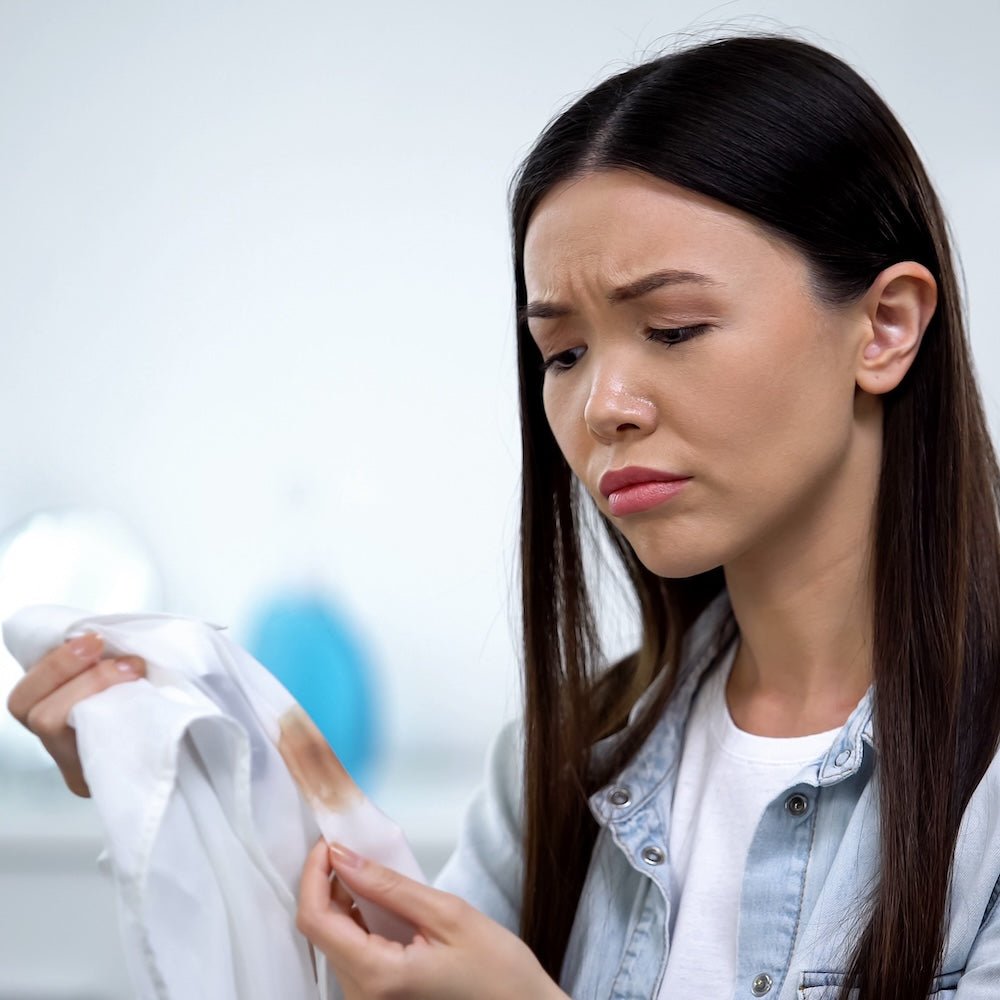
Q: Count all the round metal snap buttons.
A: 5